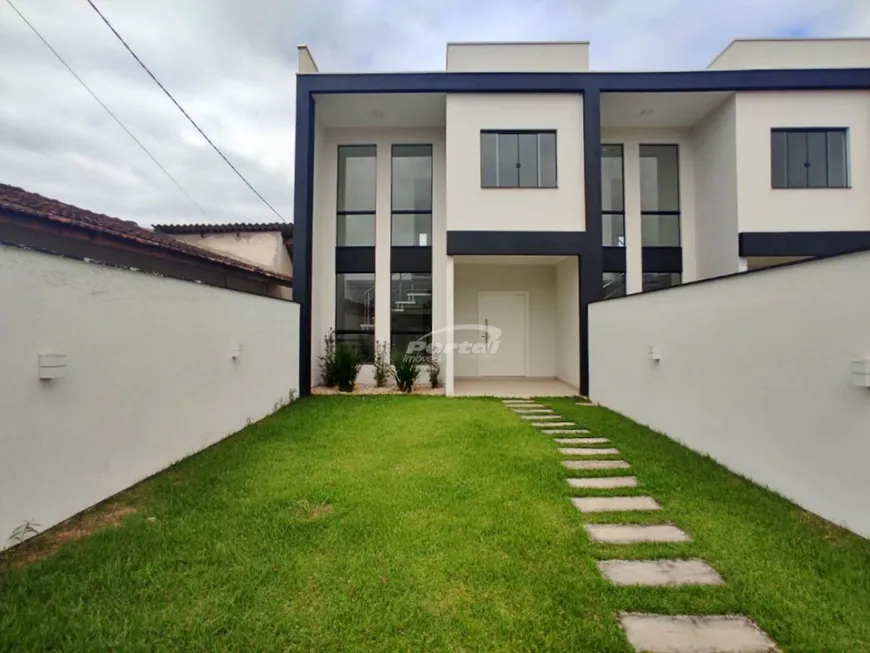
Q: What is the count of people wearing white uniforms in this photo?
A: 0